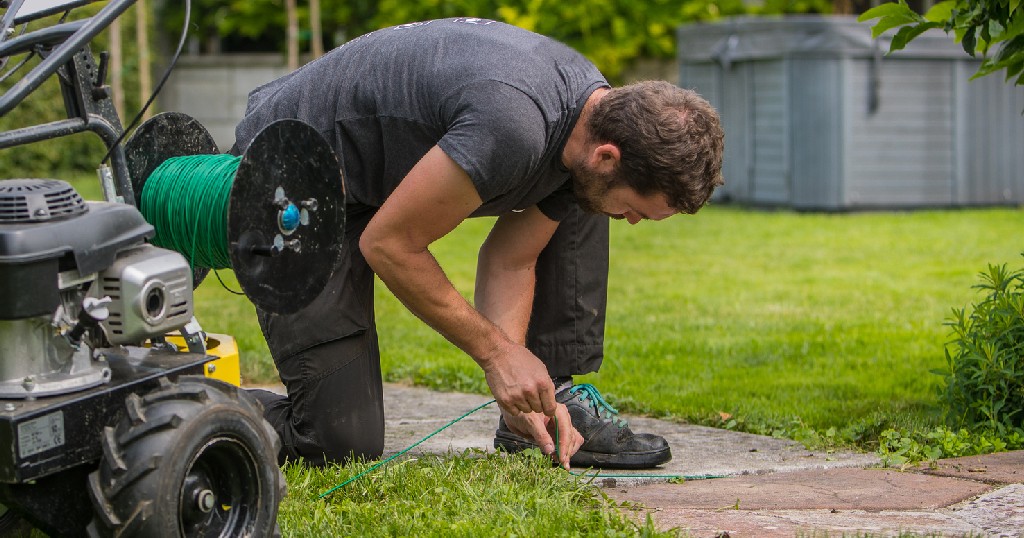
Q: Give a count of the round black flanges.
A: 2